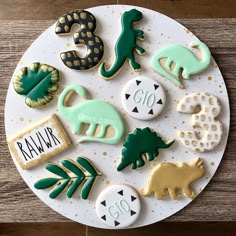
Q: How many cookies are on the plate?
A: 12